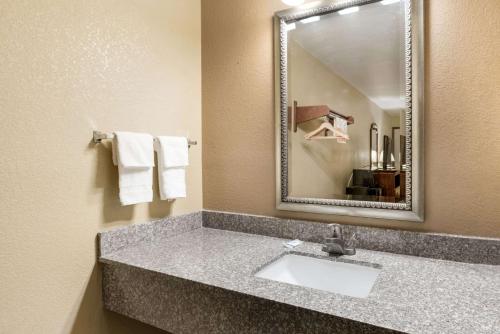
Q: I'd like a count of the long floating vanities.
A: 1